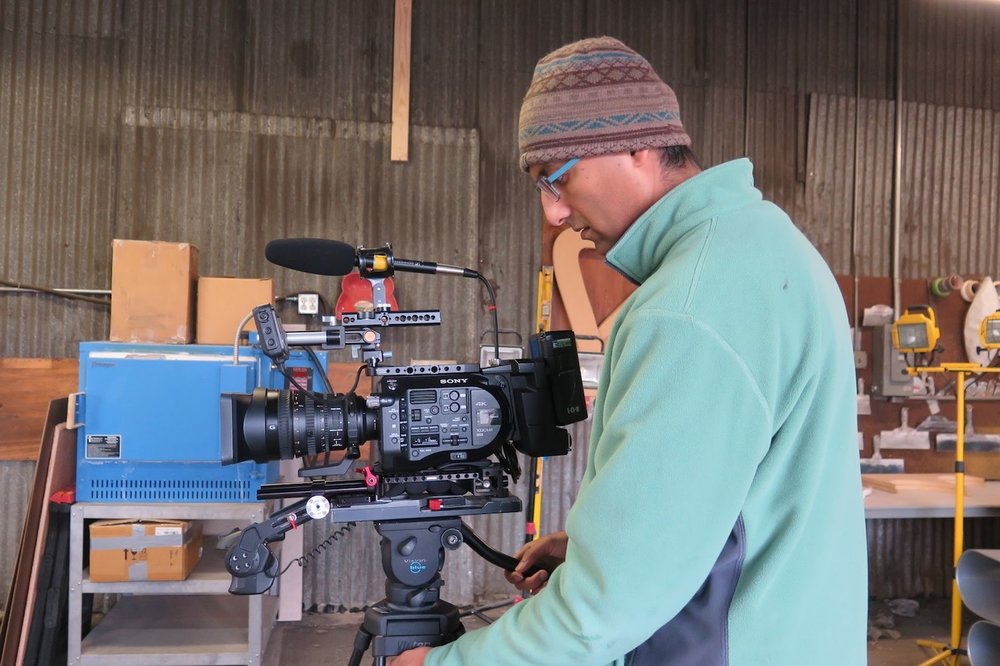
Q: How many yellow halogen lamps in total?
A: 2